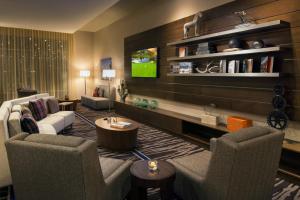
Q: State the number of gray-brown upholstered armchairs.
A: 2